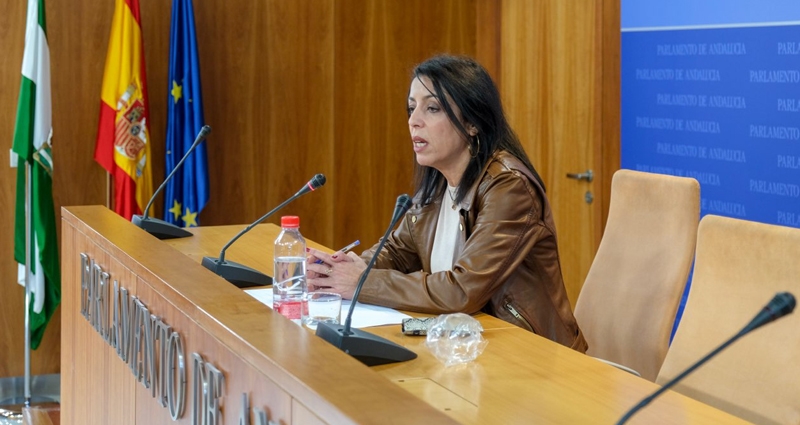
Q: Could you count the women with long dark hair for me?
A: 1